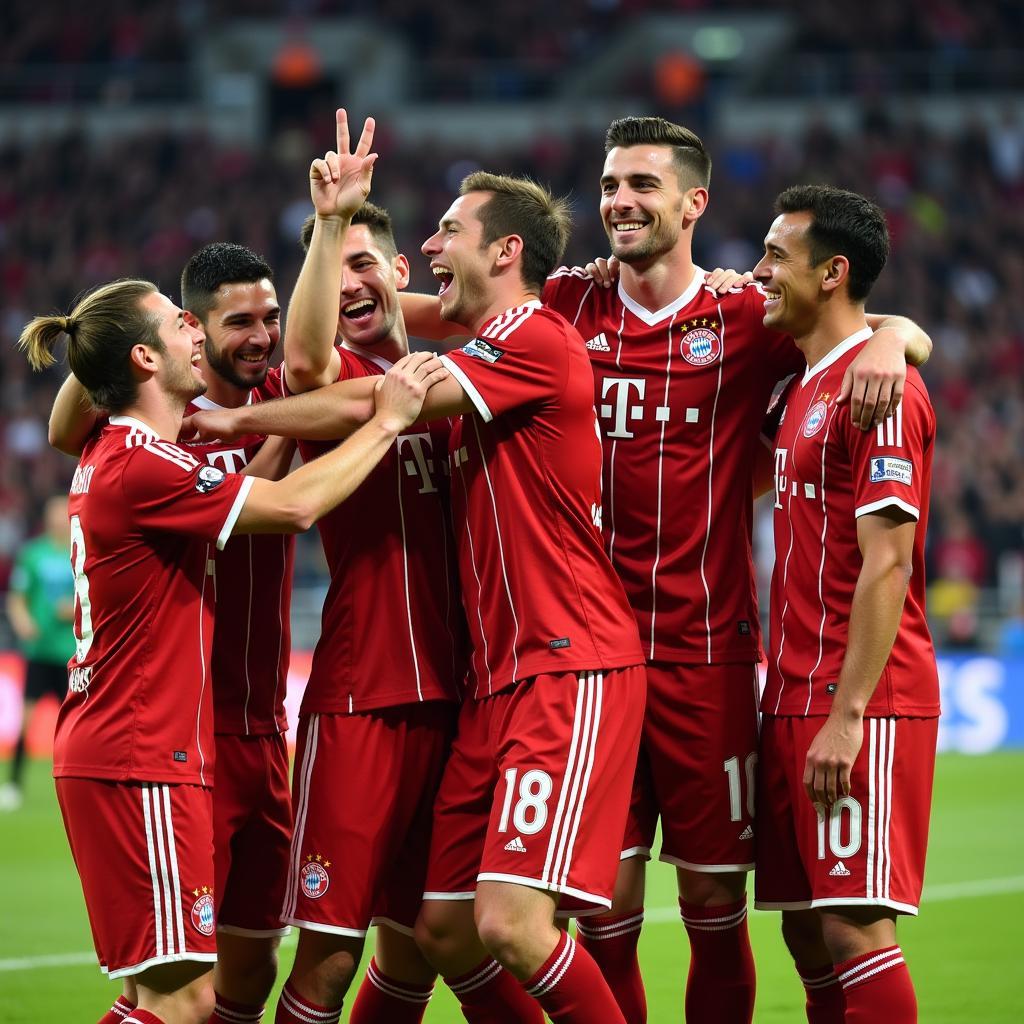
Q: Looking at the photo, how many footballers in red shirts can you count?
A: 6